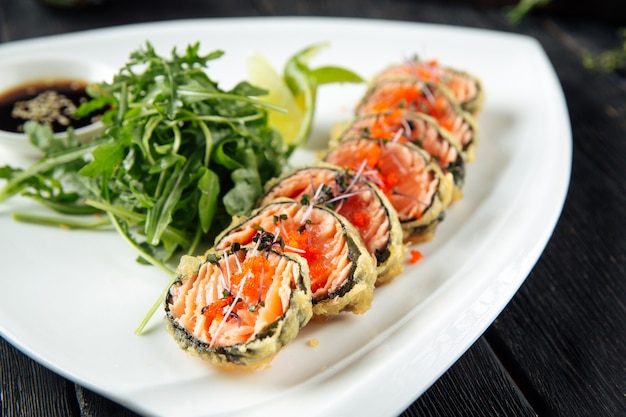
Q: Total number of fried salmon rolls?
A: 7